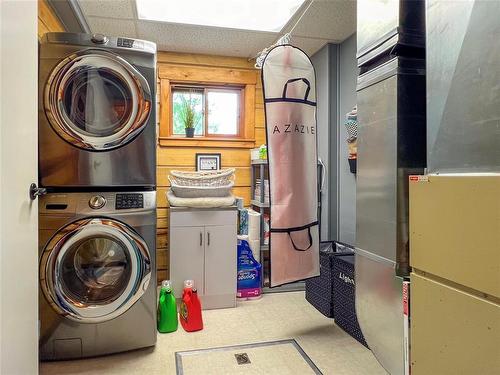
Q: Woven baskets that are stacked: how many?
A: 2